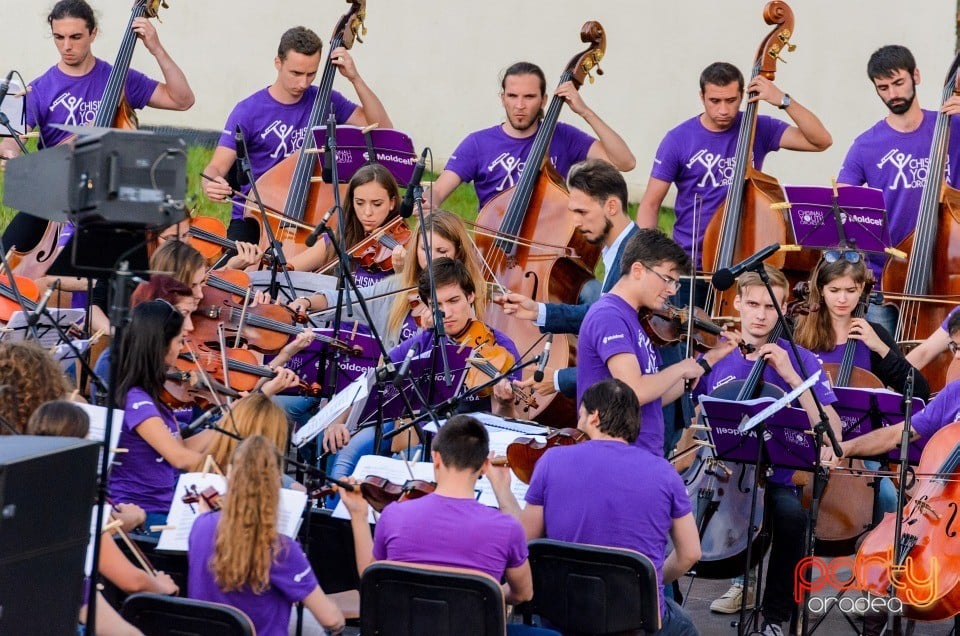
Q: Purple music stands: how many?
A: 6